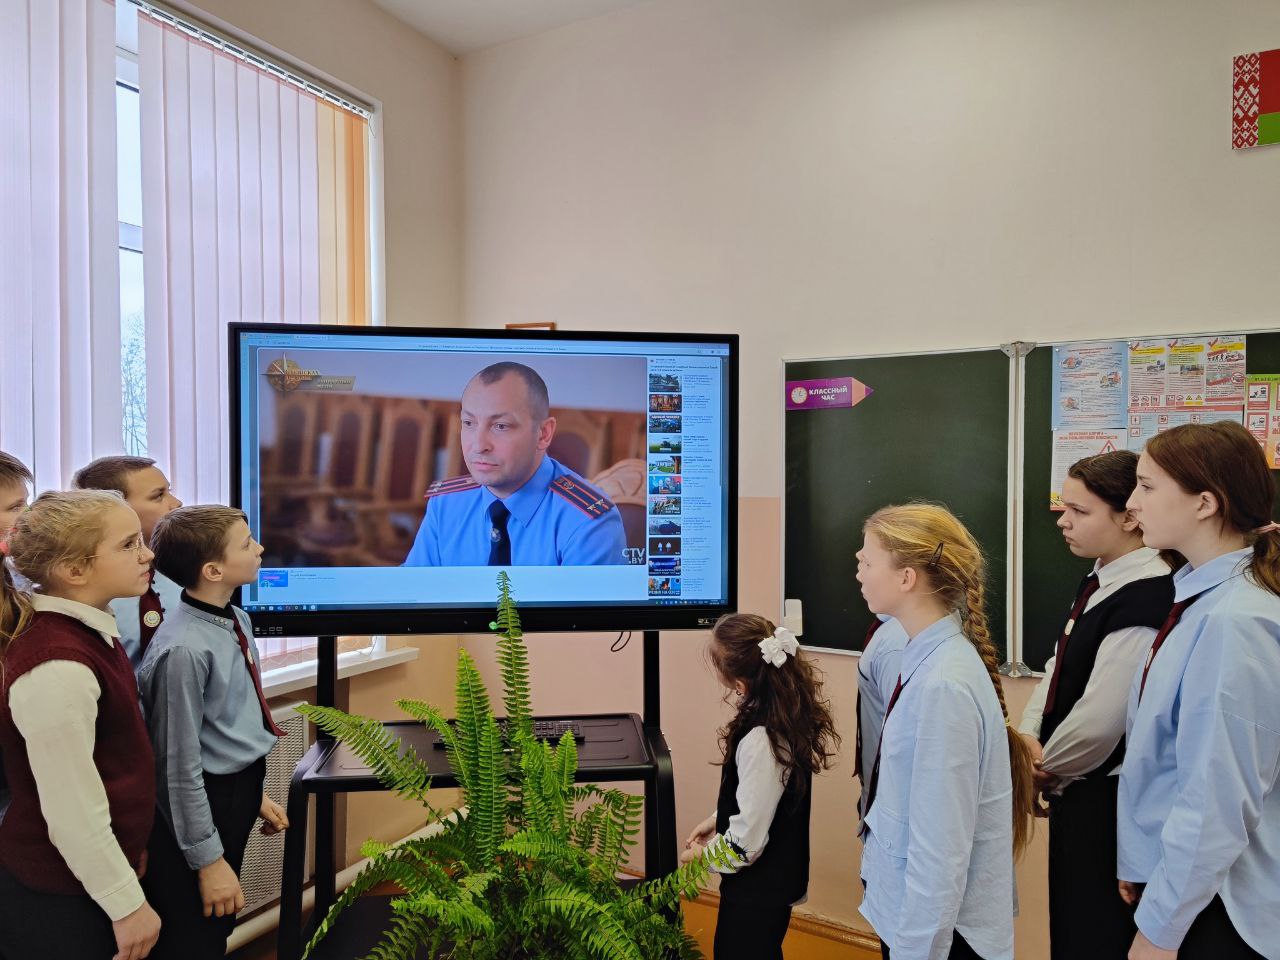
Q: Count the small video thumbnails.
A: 11